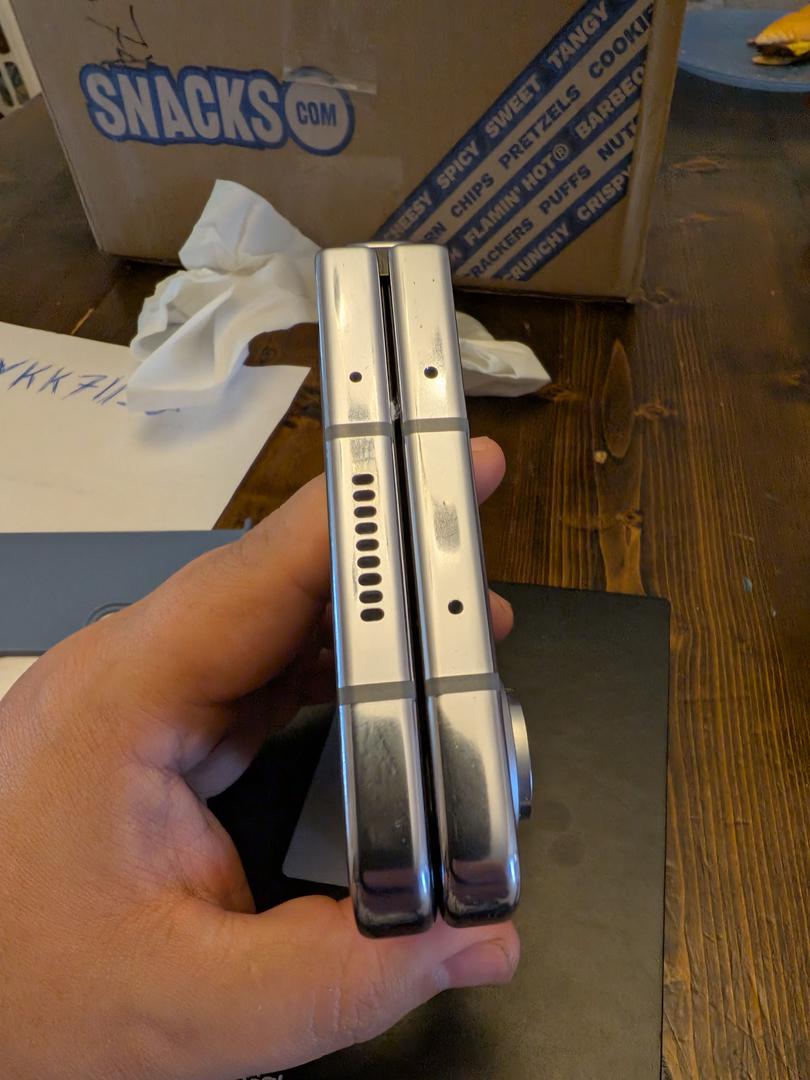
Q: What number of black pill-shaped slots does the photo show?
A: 9